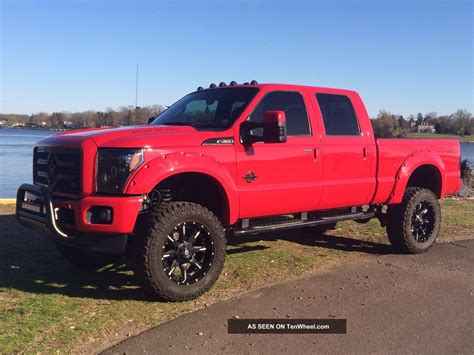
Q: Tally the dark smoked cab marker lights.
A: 5